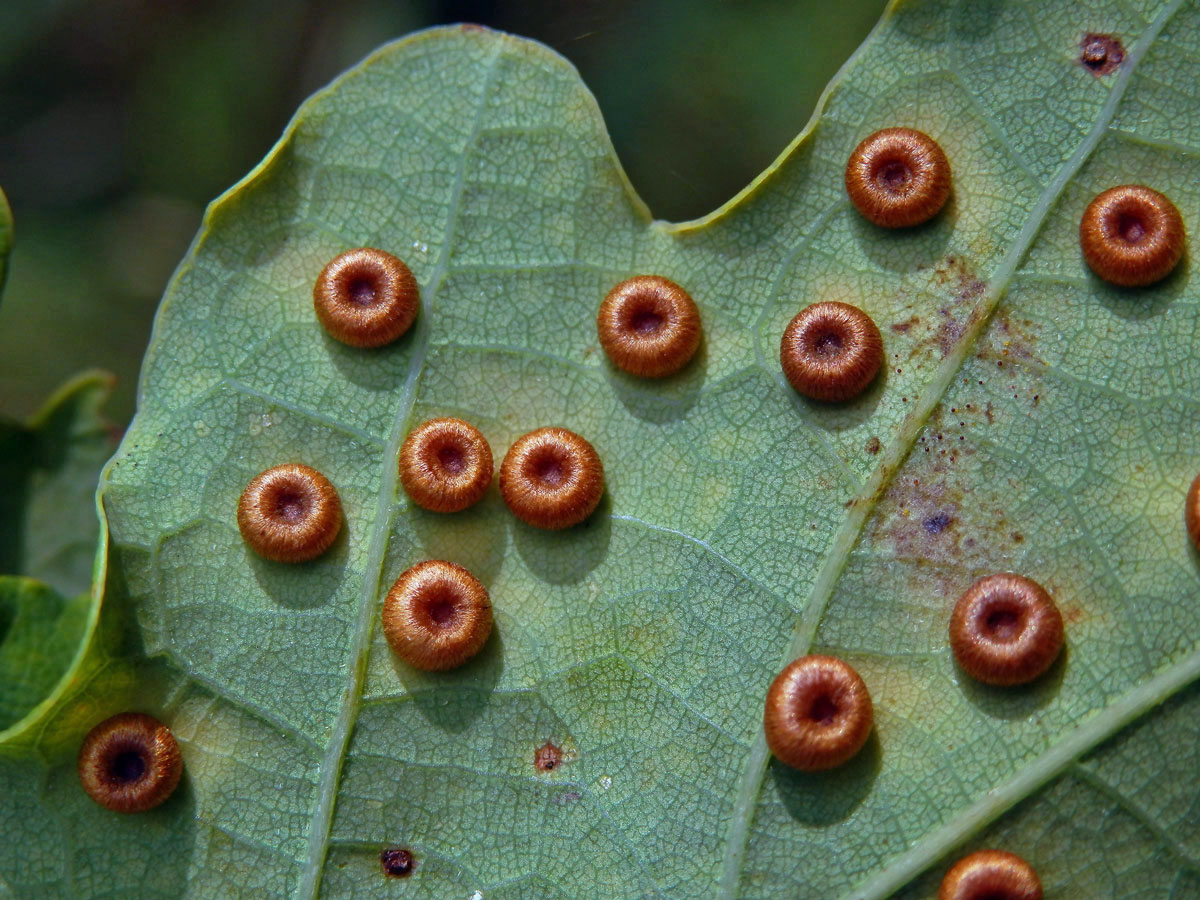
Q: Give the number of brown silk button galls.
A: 14